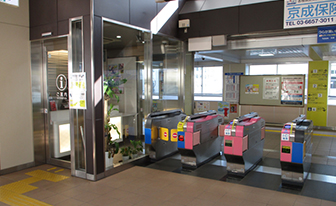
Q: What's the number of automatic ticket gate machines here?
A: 4